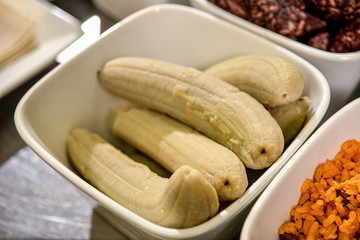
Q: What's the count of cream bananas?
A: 5